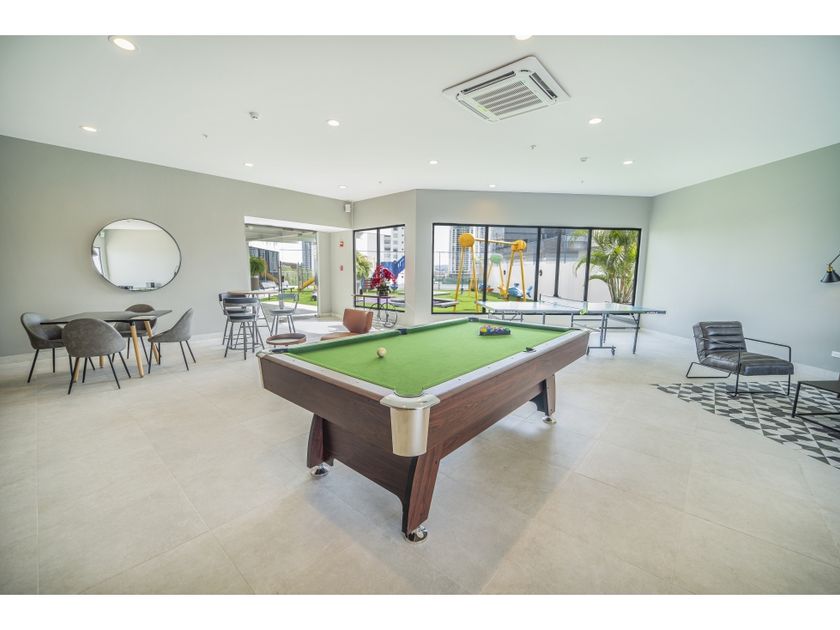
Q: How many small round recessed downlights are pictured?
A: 10